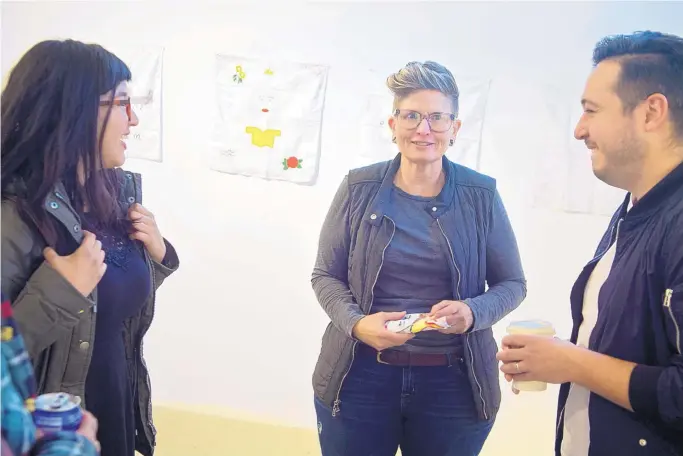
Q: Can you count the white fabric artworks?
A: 4